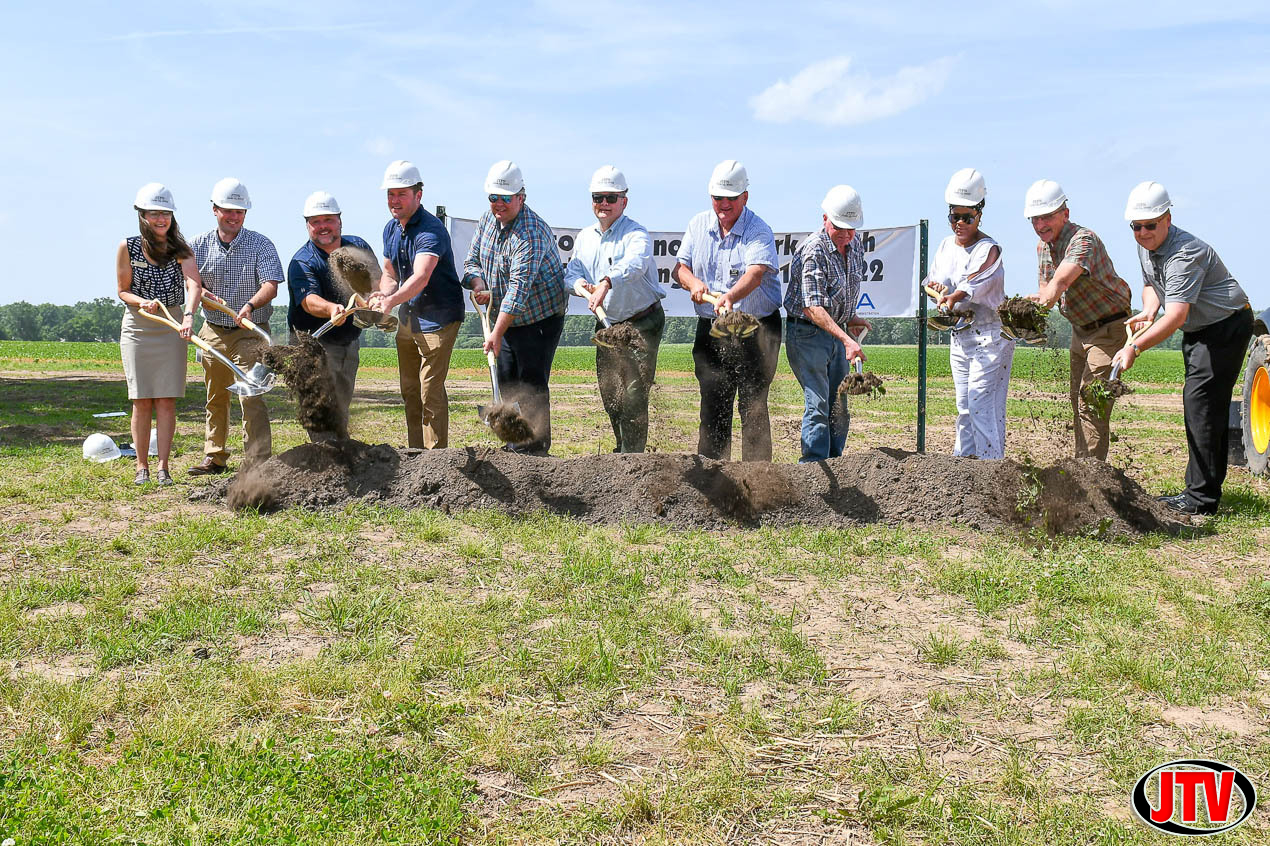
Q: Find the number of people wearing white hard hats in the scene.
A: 11